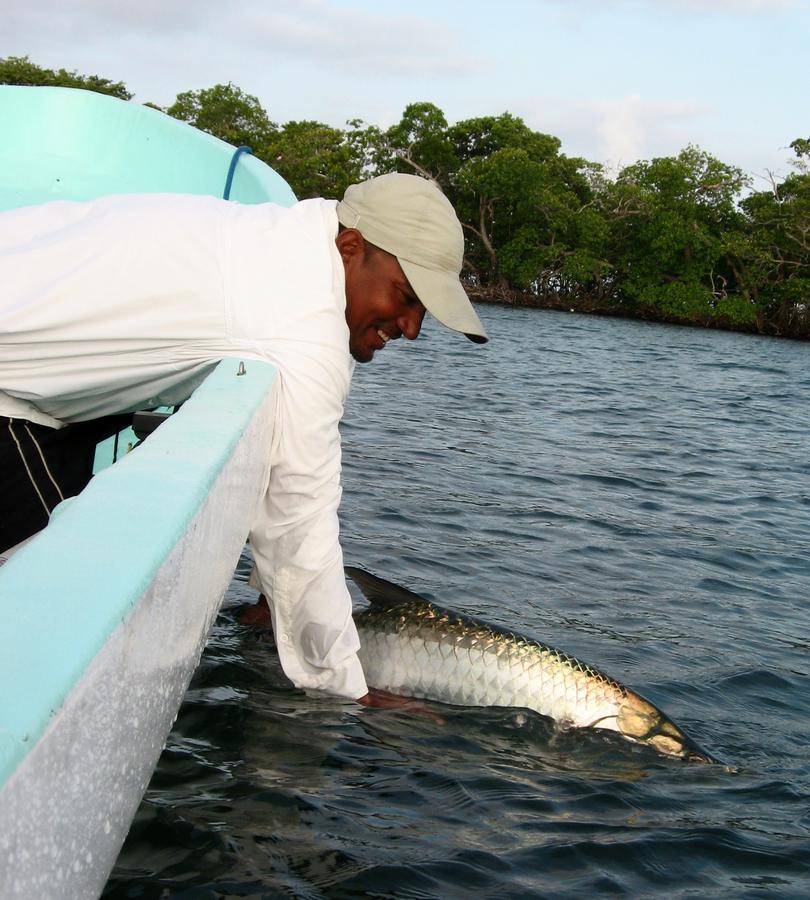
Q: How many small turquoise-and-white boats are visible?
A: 1